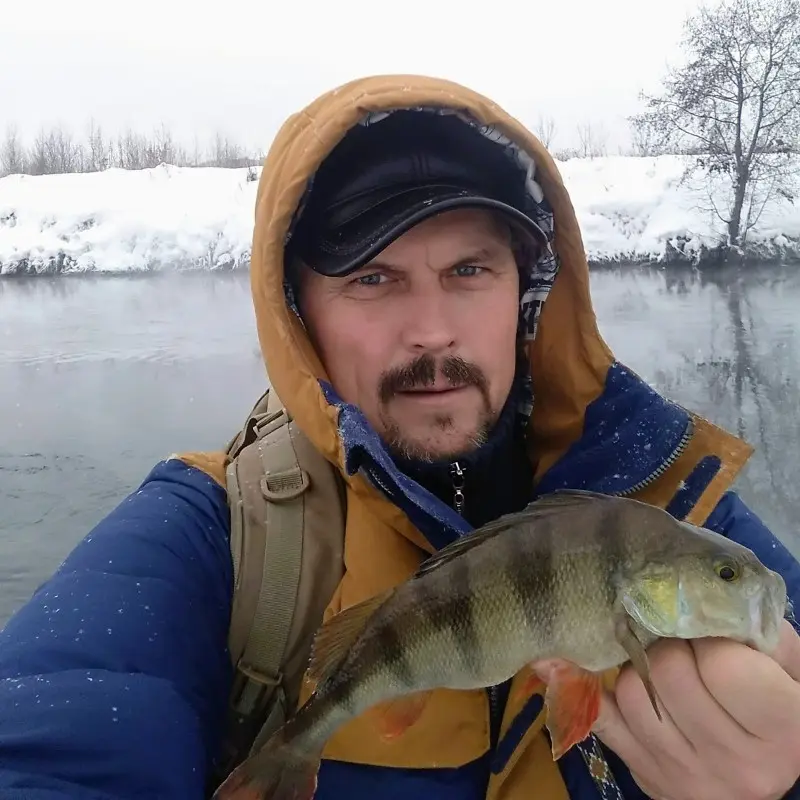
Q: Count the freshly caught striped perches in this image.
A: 1